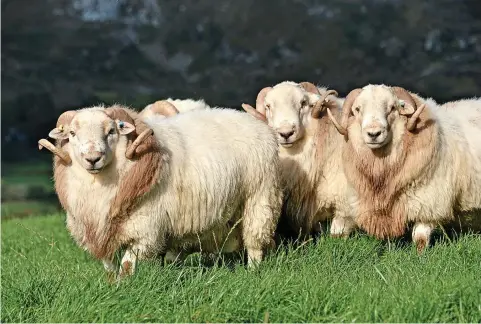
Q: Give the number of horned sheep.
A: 4